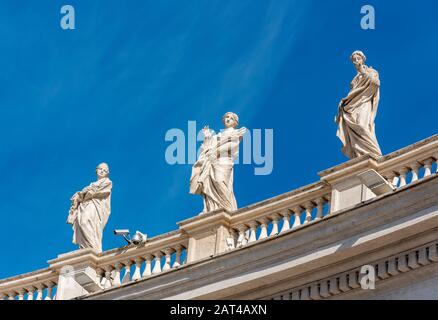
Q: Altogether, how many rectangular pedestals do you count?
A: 3